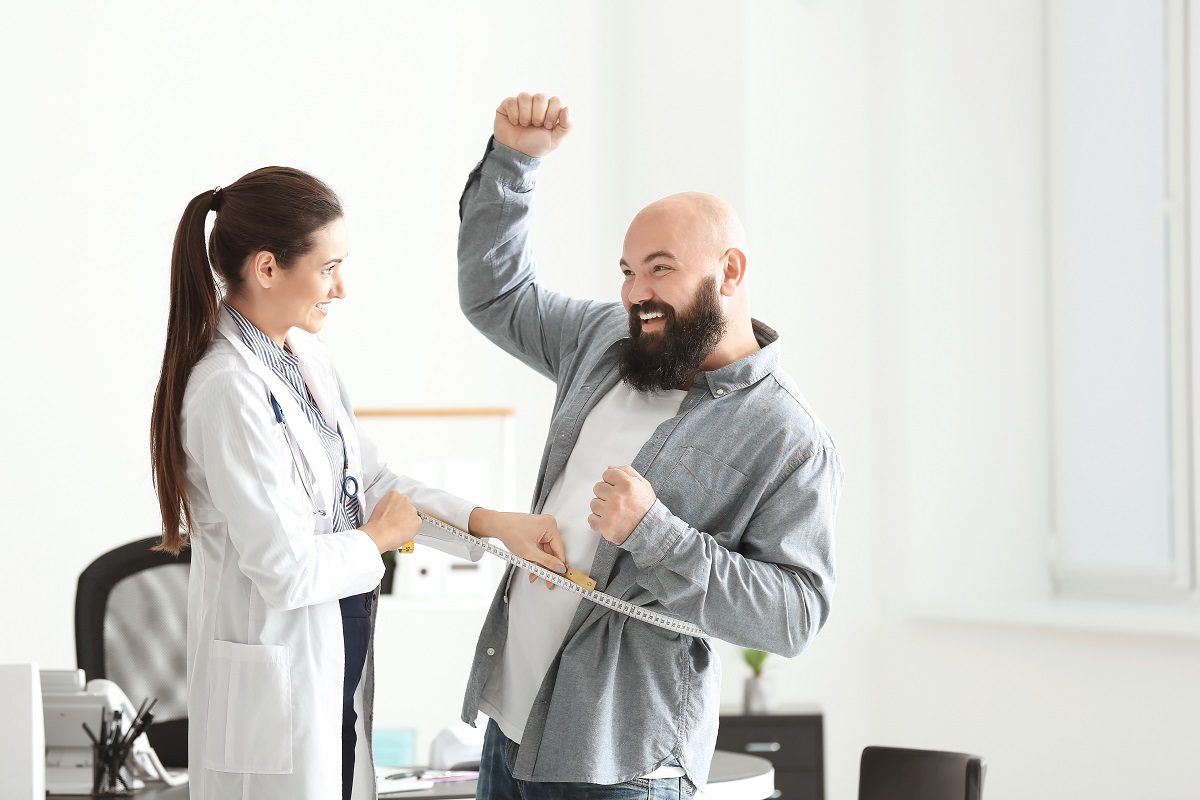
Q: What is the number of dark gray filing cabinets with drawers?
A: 1